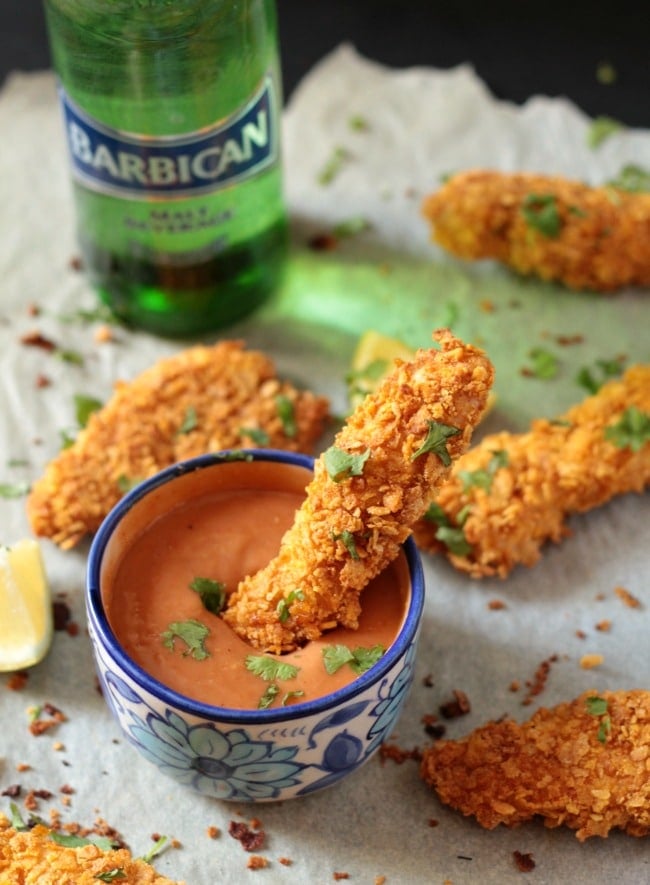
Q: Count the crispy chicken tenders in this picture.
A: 6